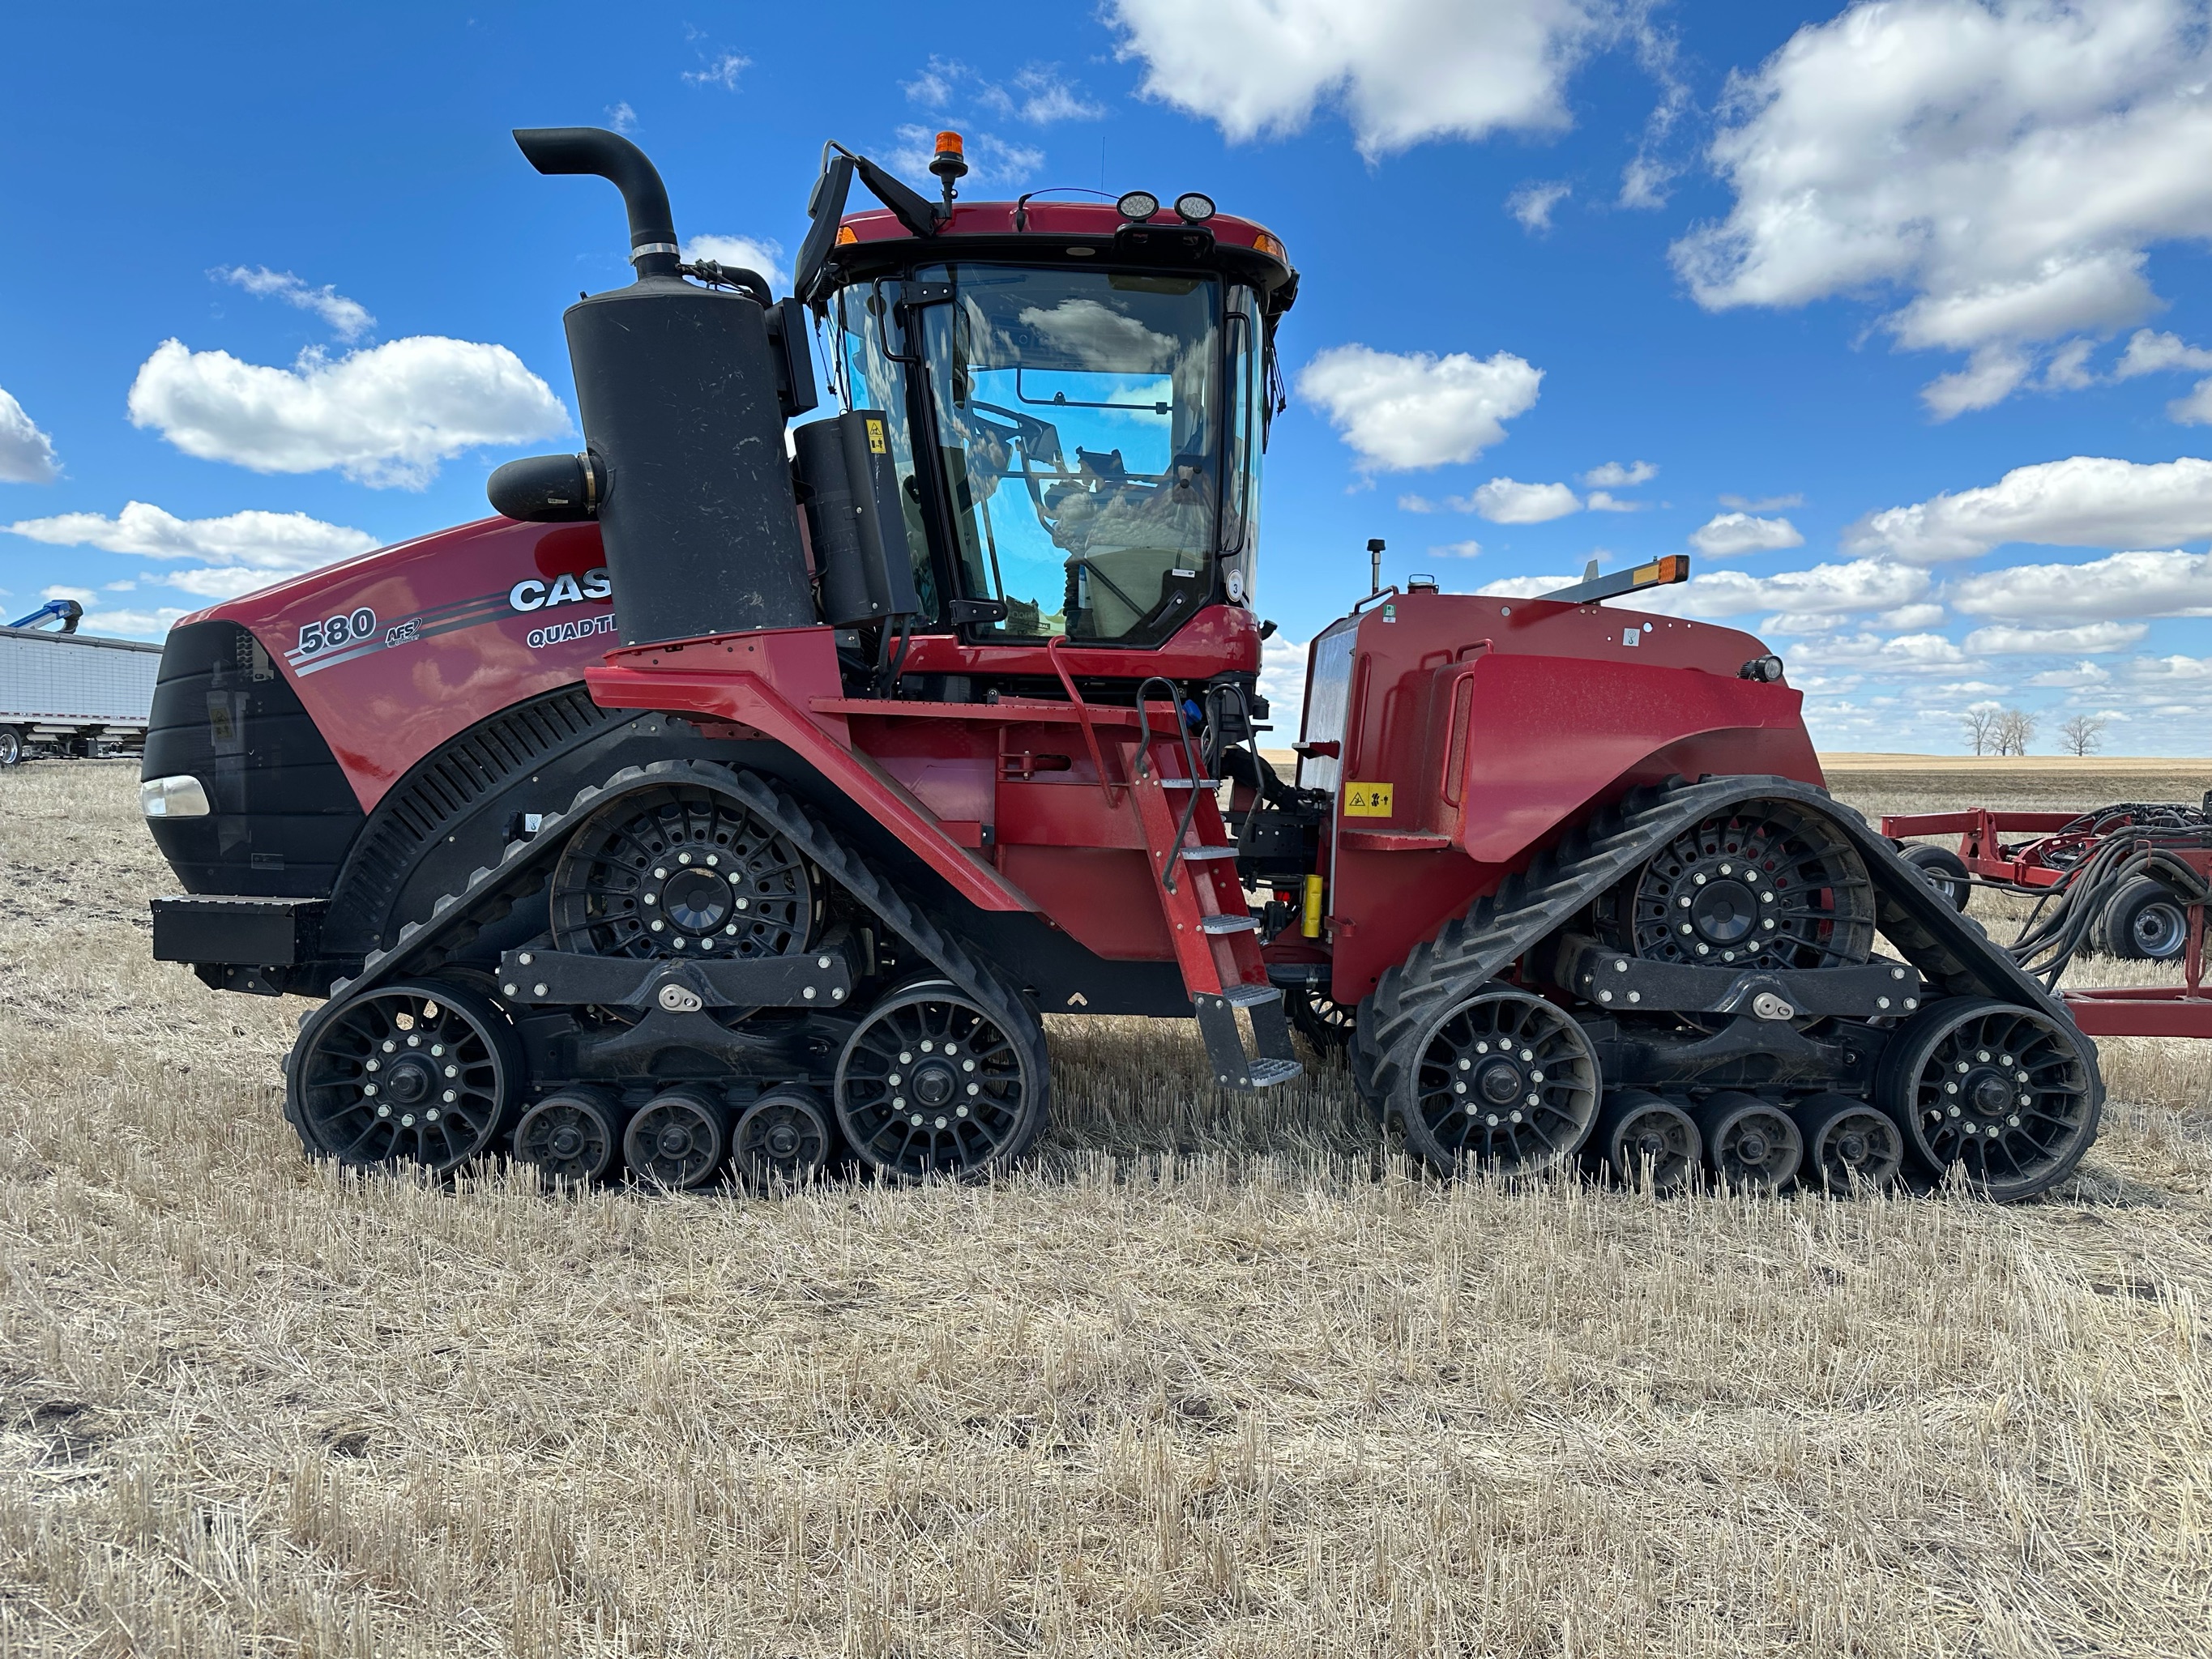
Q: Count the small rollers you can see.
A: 6